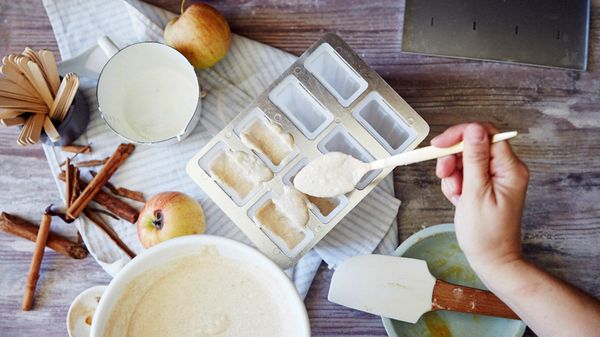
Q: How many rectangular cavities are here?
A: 8